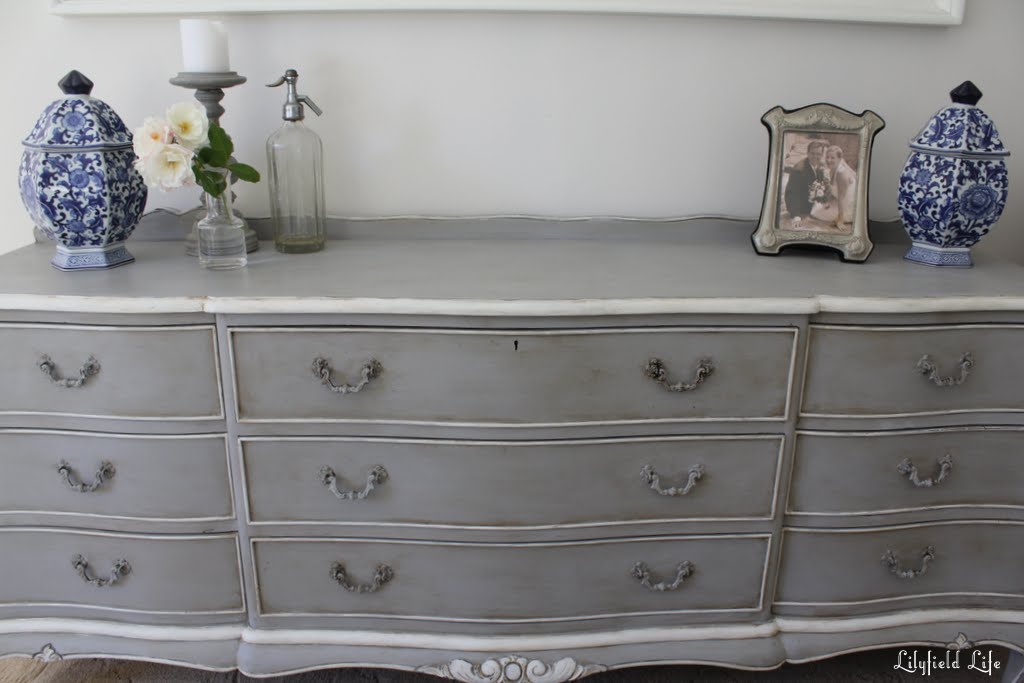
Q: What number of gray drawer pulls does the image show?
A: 12